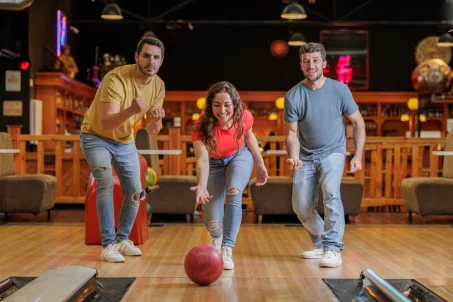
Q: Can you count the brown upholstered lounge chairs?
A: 4